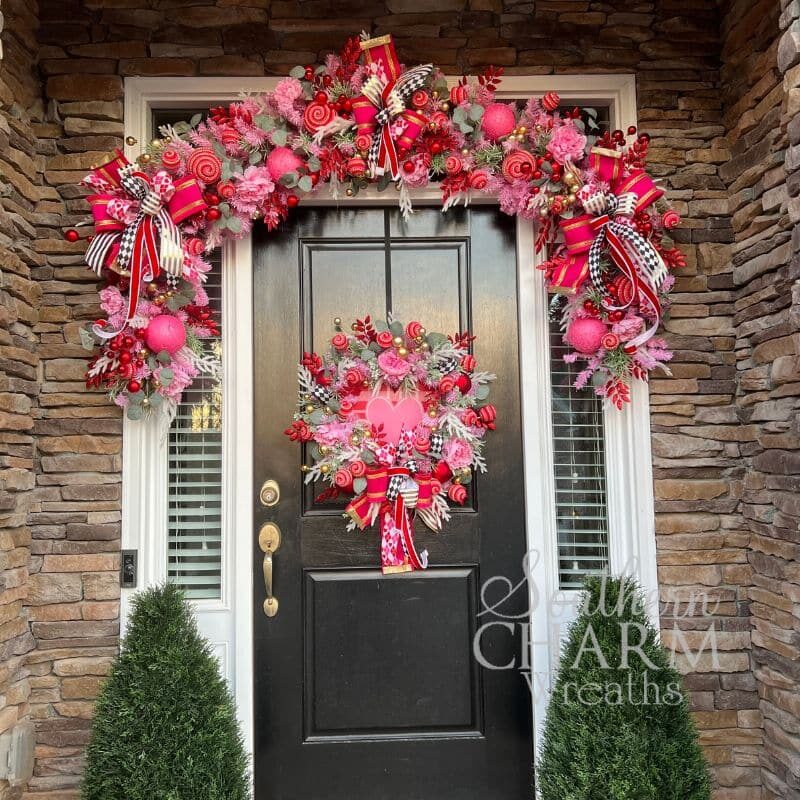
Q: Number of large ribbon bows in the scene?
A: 4